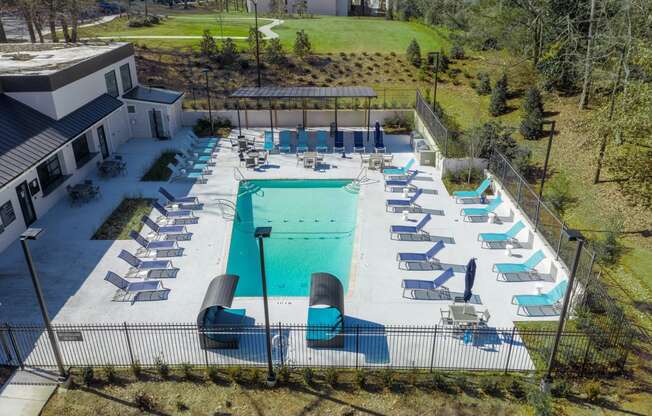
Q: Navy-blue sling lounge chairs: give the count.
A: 14